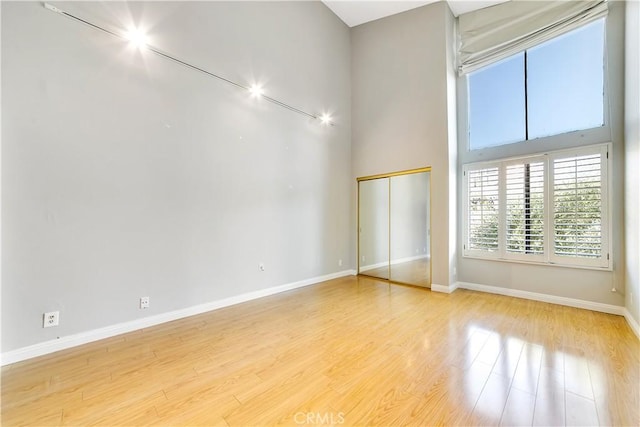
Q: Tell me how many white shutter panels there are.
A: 3